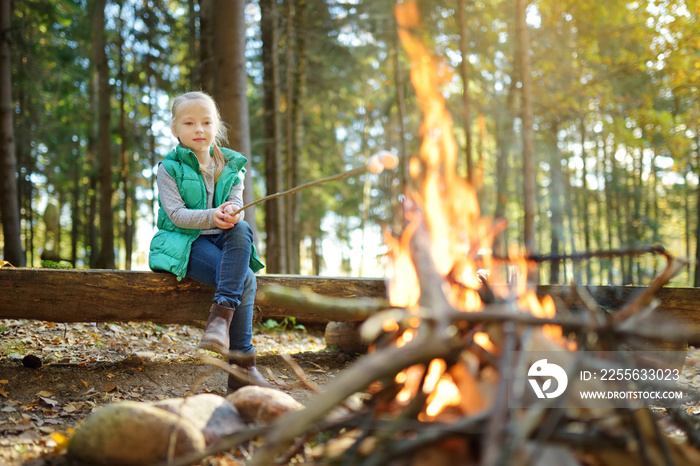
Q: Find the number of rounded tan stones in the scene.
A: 3